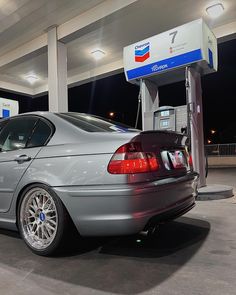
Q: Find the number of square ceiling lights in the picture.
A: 3